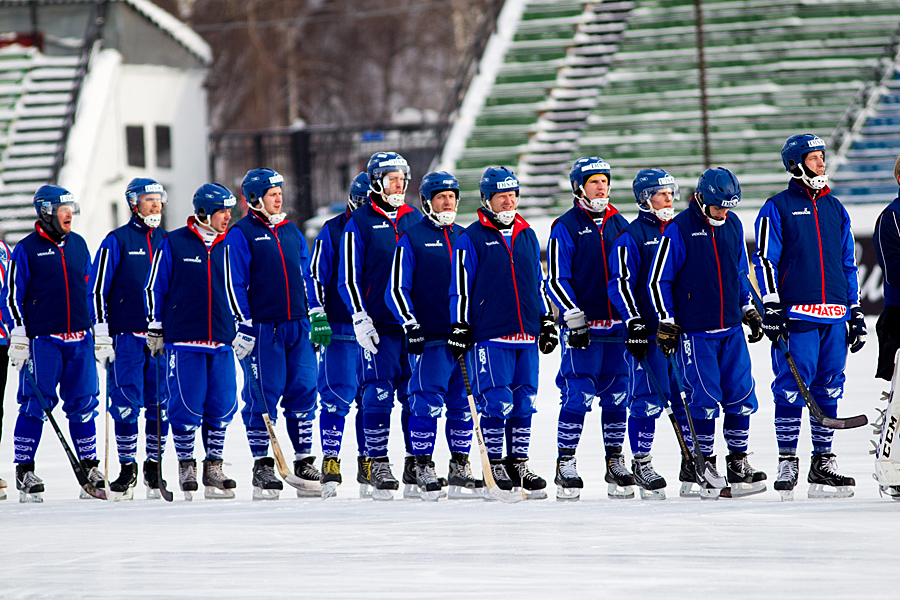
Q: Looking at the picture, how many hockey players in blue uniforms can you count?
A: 12